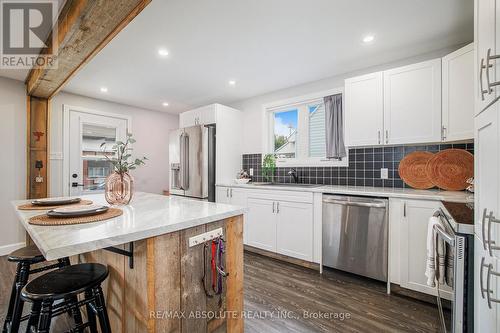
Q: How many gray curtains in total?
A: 1